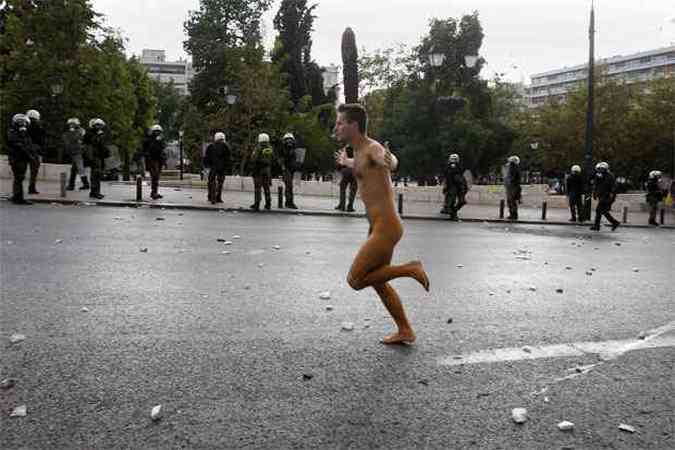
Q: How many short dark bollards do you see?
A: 8